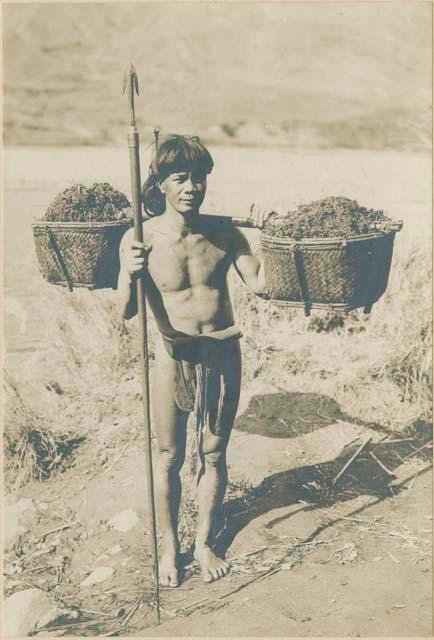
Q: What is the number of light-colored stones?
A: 3